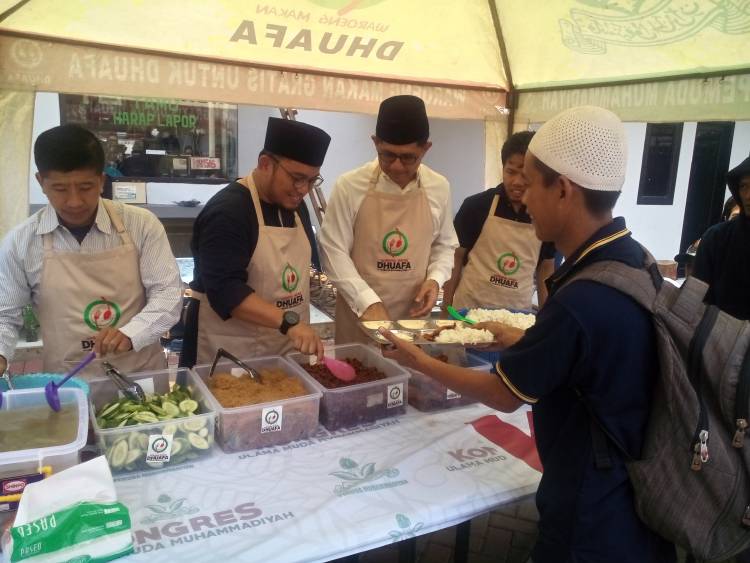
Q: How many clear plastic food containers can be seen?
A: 5